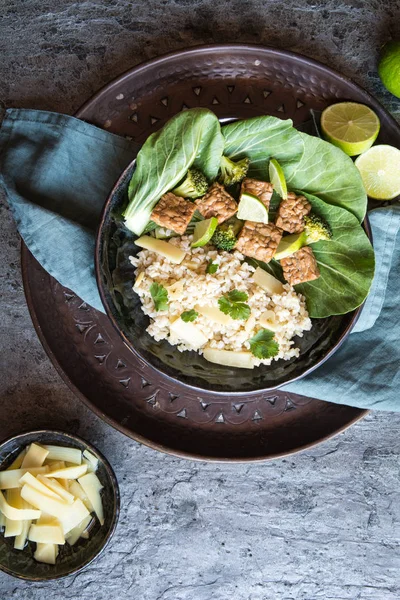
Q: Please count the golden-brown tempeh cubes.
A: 6